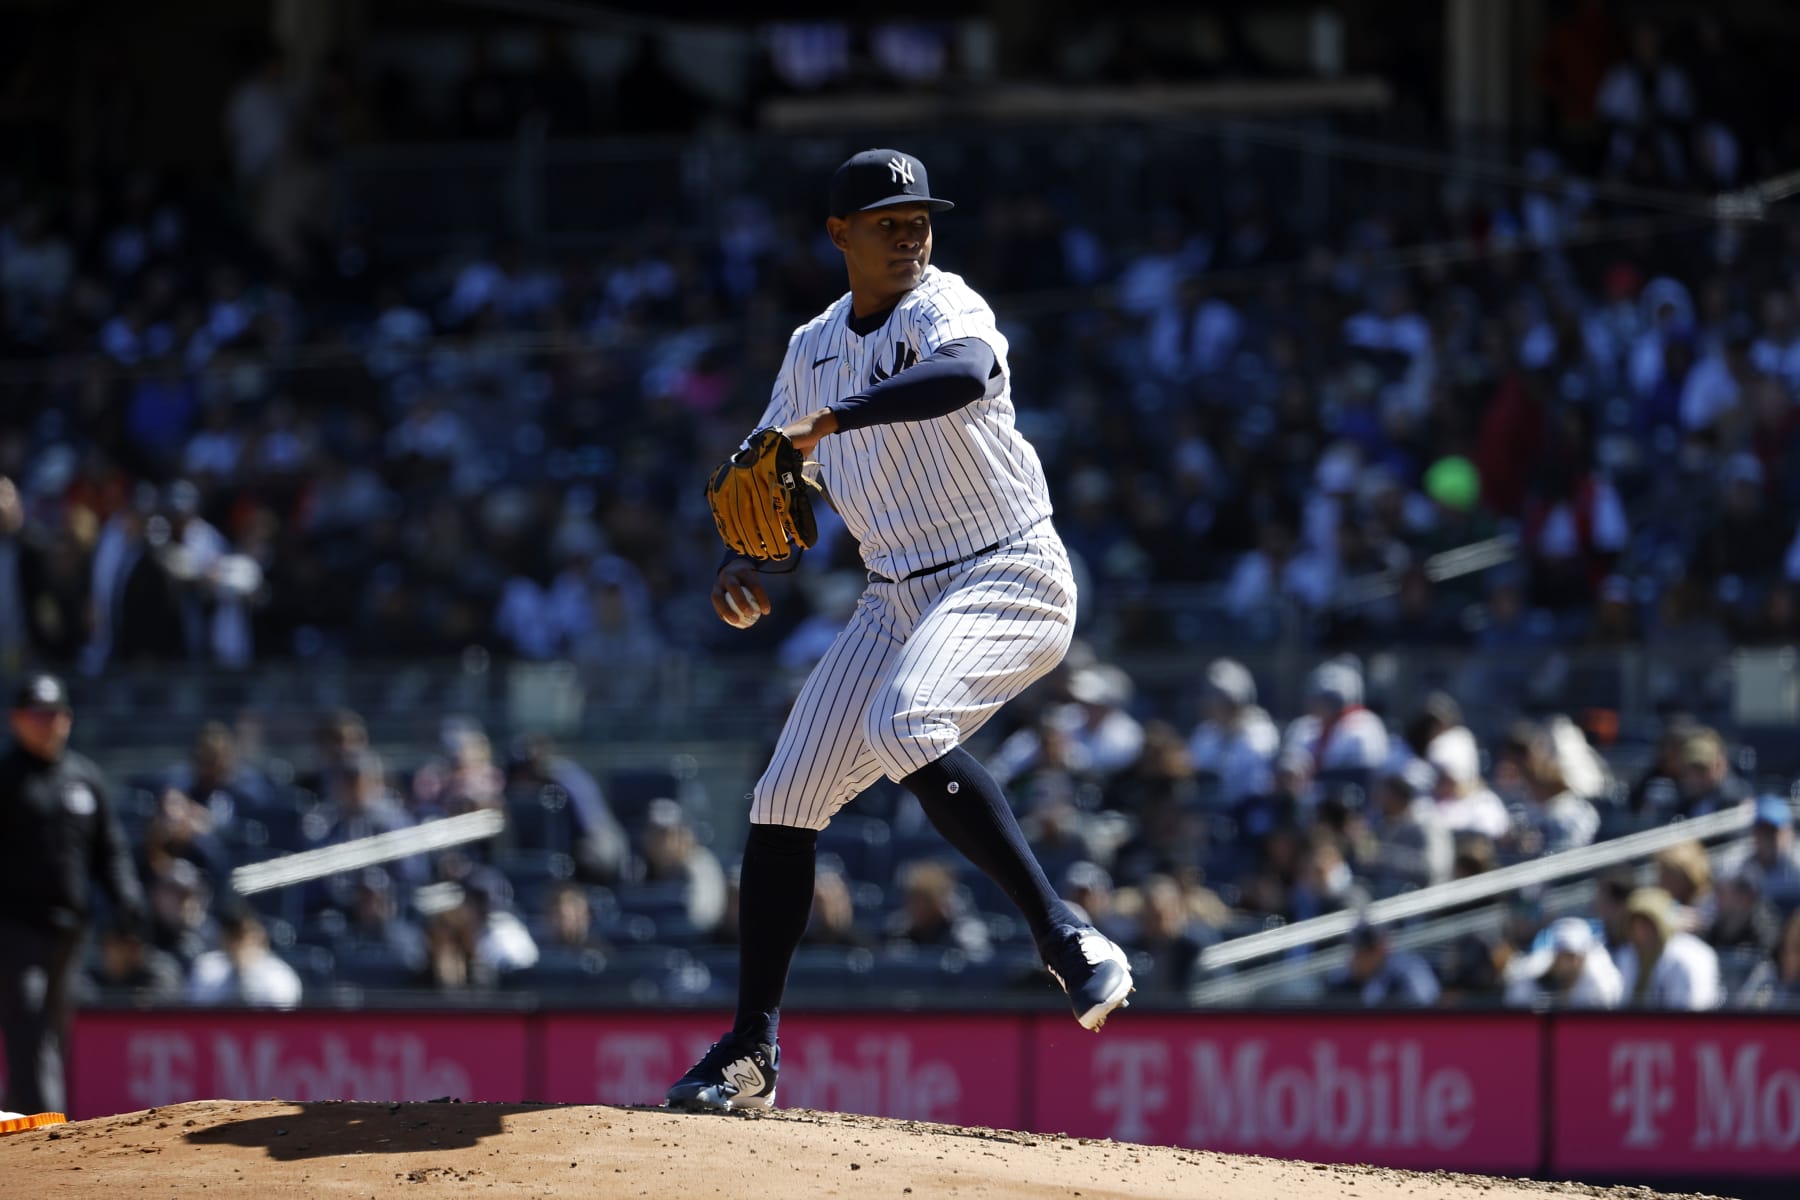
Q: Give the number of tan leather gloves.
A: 1